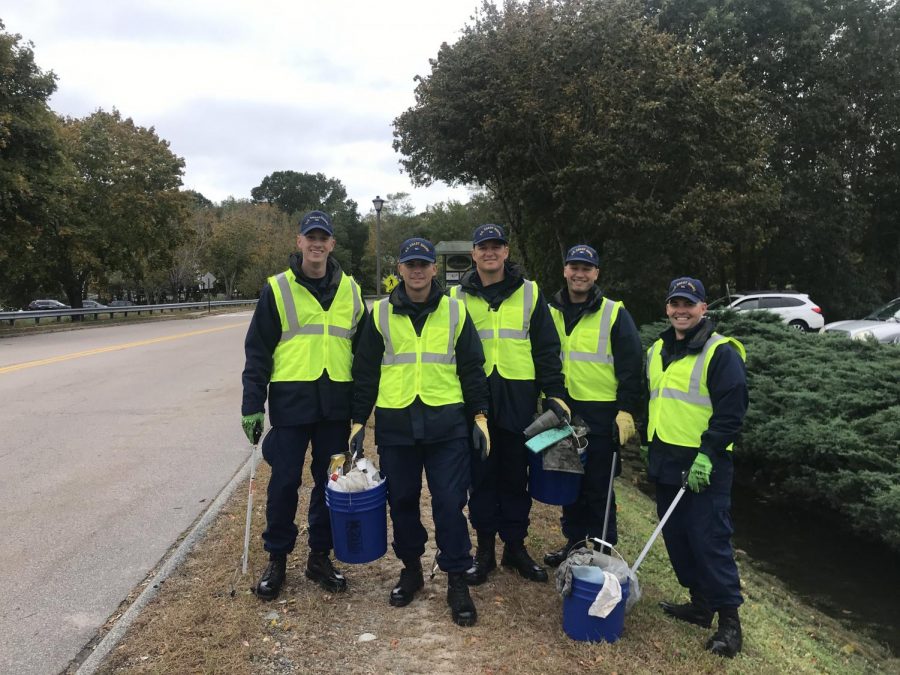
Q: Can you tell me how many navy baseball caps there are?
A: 5